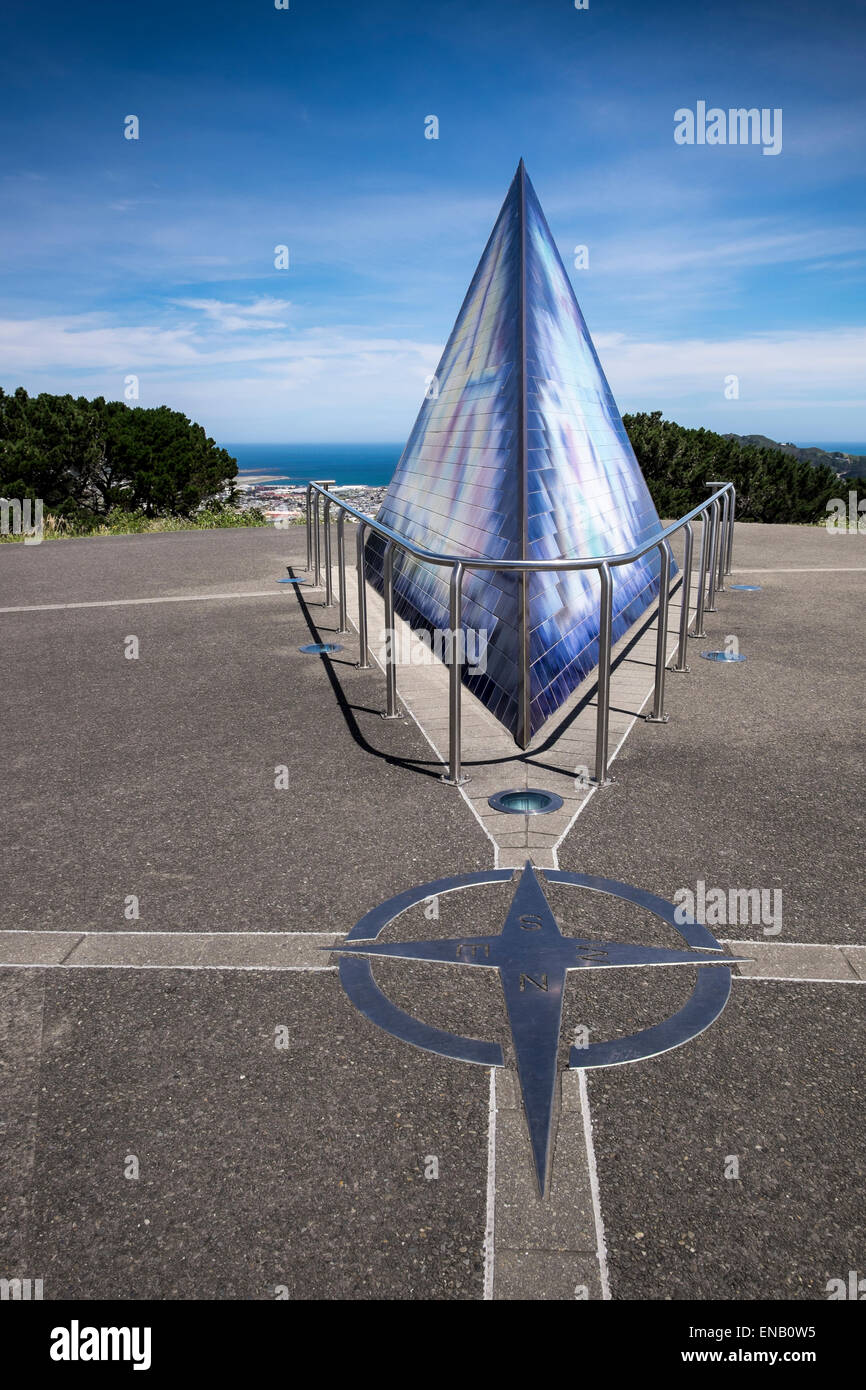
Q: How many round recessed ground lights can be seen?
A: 5